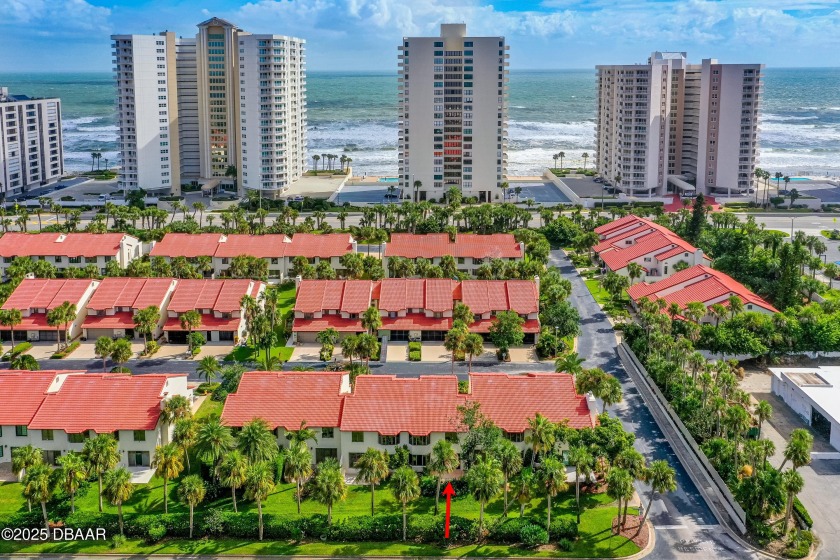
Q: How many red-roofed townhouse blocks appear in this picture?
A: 9